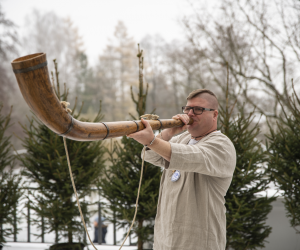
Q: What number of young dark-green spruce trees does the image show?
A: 5